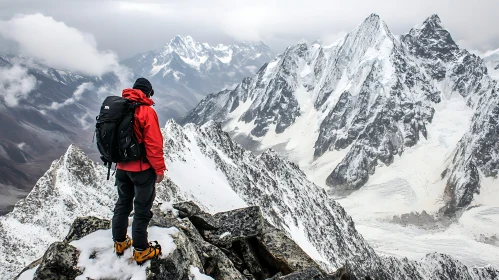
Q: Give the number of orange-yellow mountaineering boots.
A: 2